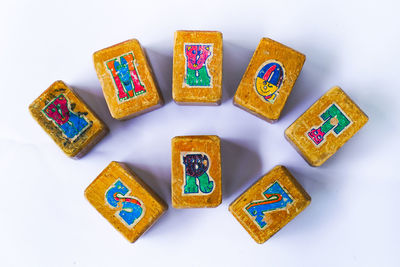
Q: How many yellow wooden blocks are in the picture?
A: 8